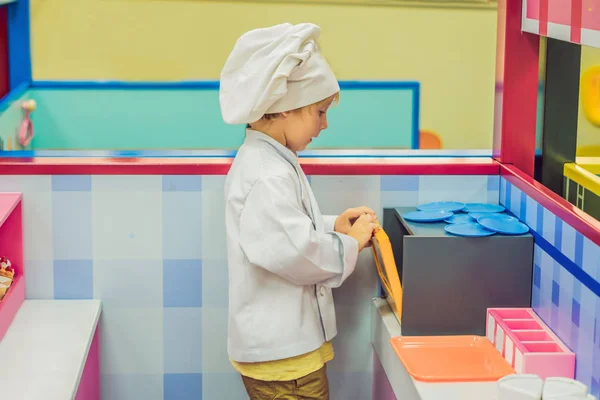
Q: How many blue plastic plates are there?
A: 7